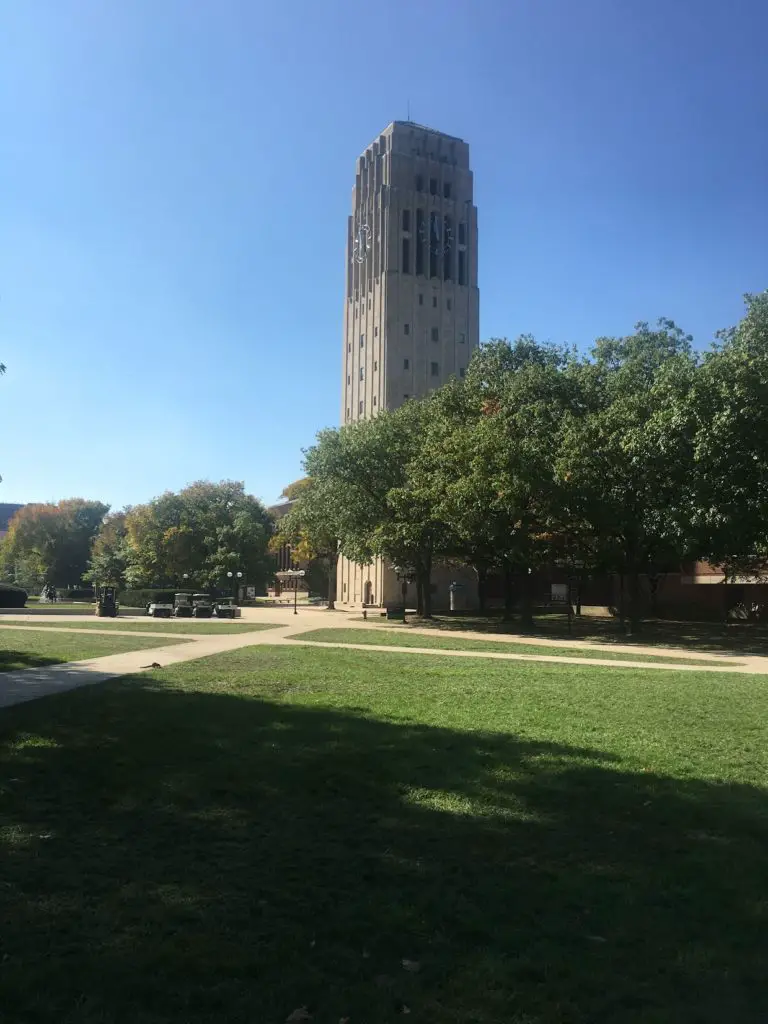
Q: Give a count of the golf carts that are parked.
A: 4